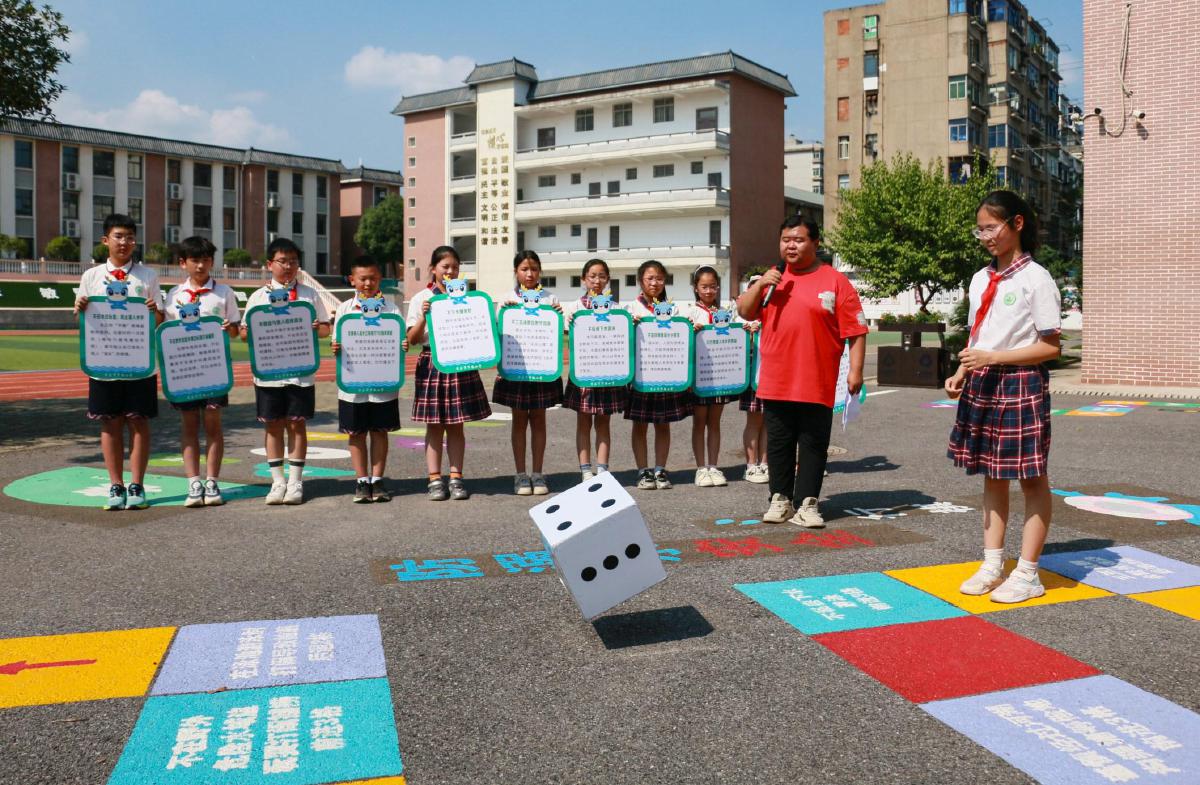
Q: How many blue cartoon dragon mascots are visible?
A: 9